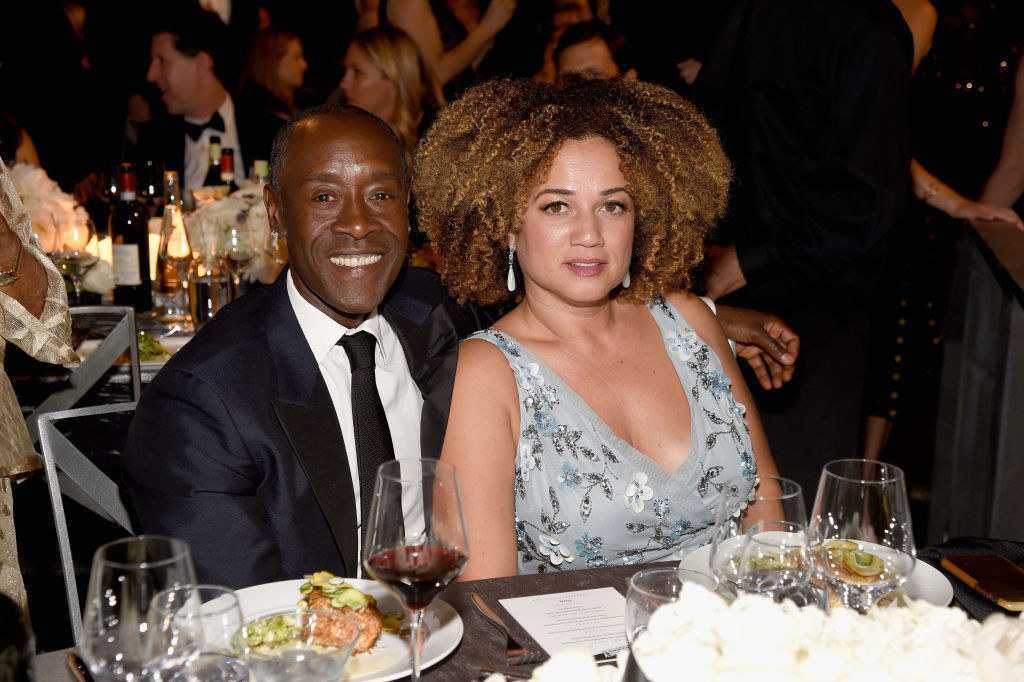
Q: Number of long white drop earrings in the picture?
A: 2